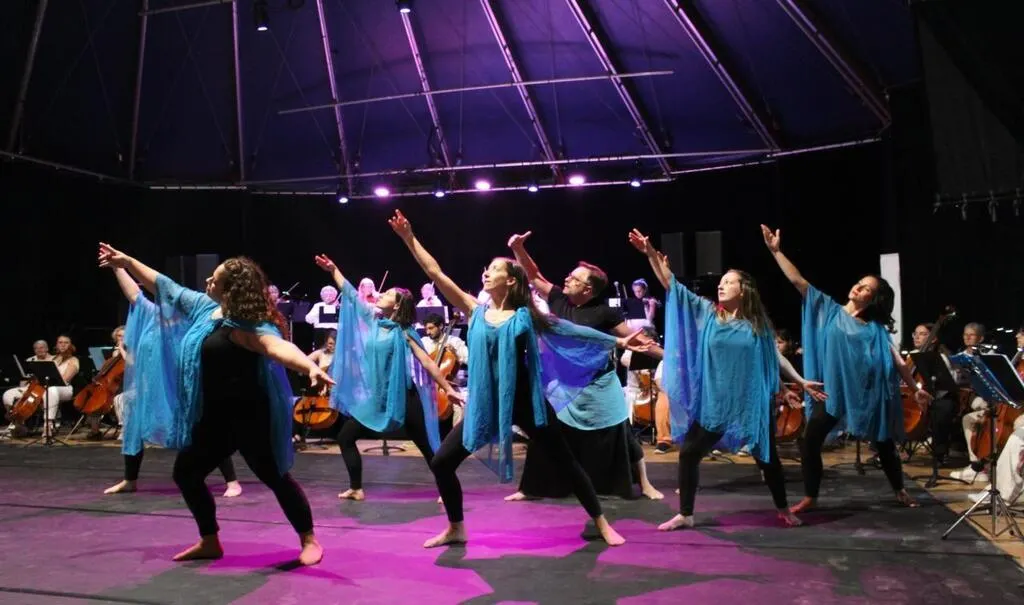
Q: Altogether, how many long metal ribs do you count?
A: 9